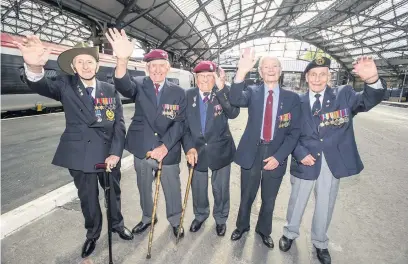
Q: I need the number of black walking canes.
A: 1